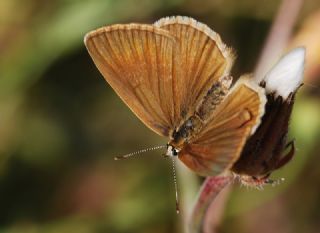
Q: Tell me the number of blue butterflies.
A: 0